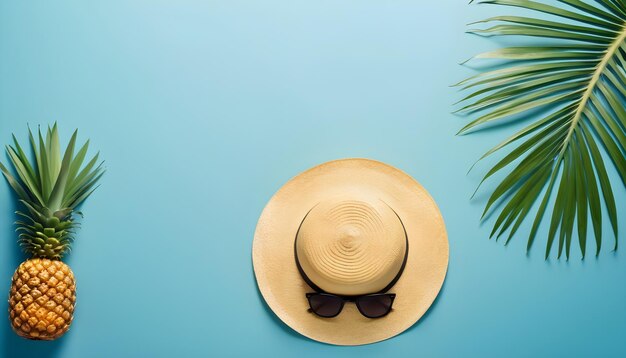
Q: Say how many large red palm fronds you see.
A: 0